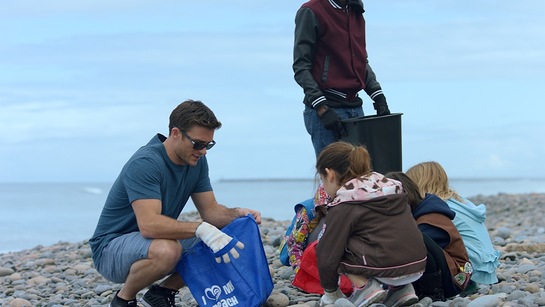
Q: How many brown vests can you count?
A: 1